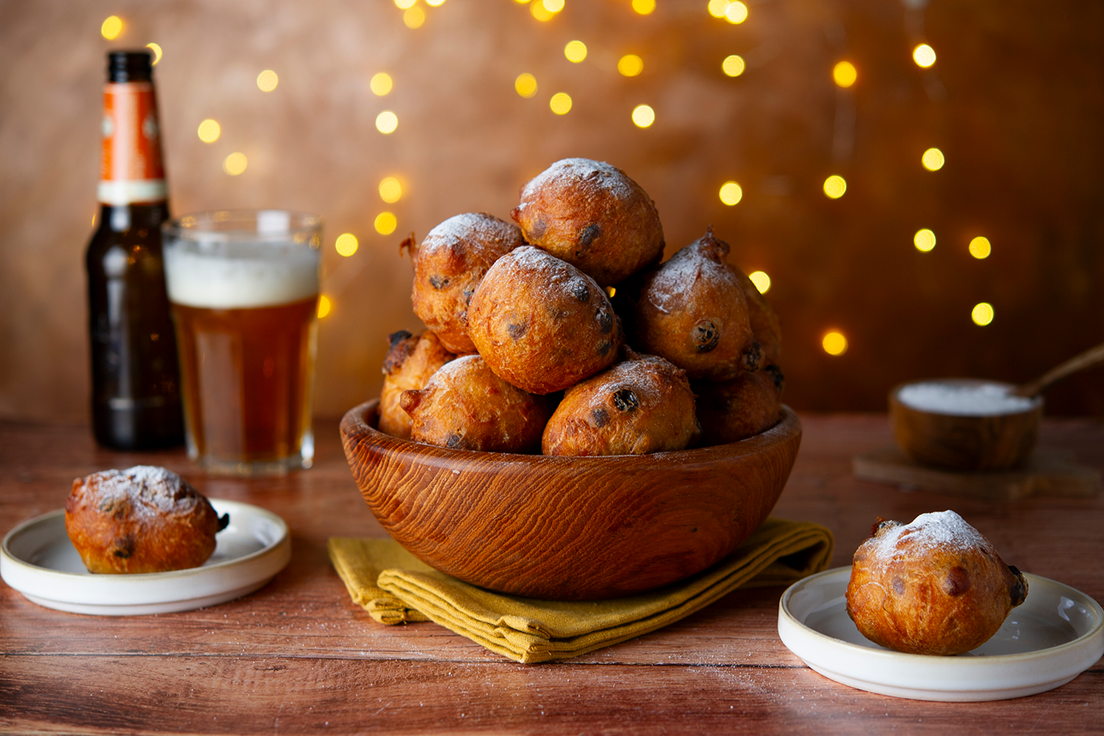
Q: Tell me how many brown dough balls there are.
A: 11